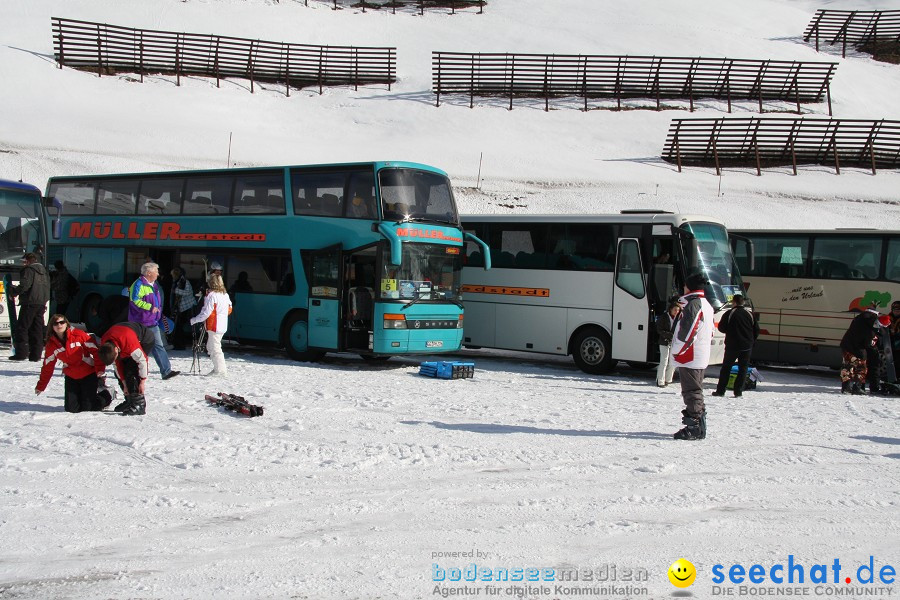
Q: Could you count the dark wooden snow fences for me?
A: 5